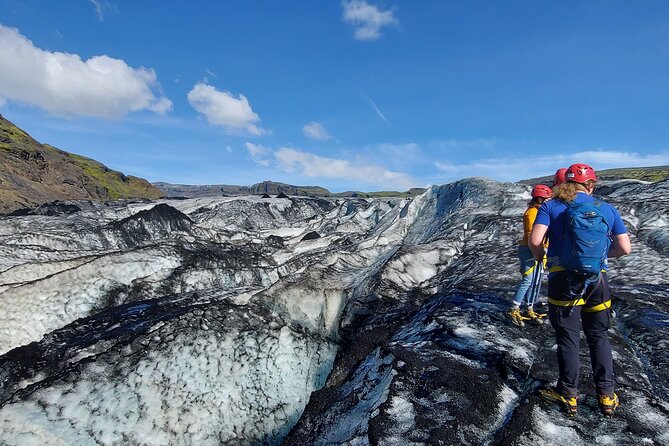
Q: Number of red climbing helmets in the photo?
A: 3